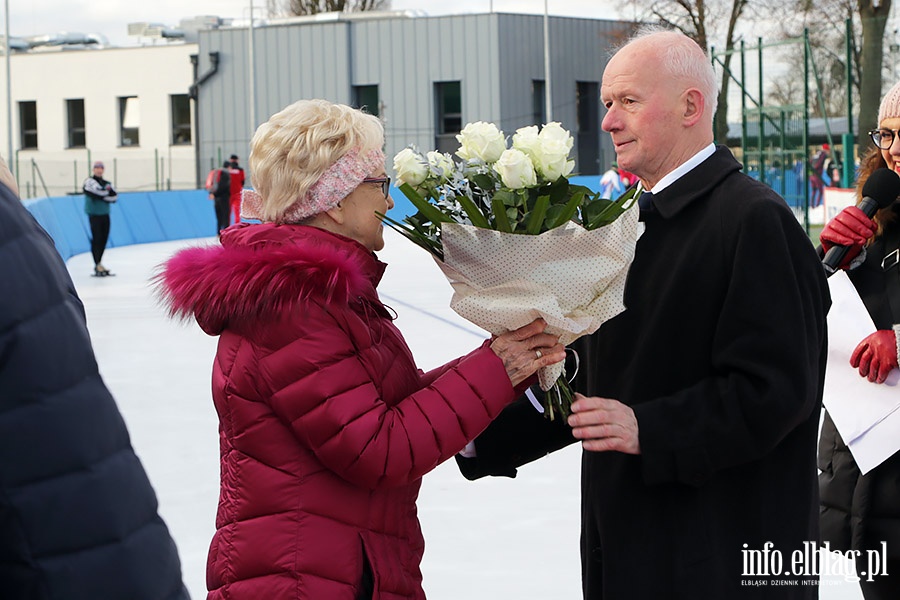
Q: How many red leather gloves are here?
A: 2